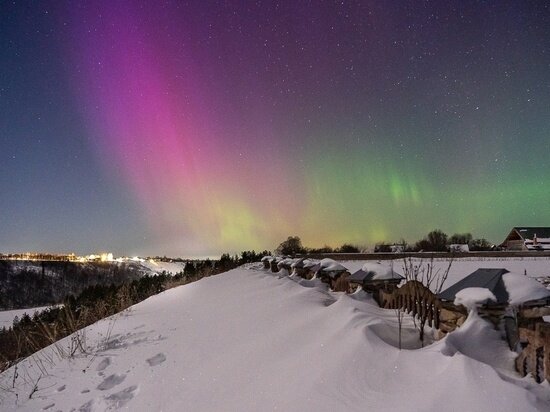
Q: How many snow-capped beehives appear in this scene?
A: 0